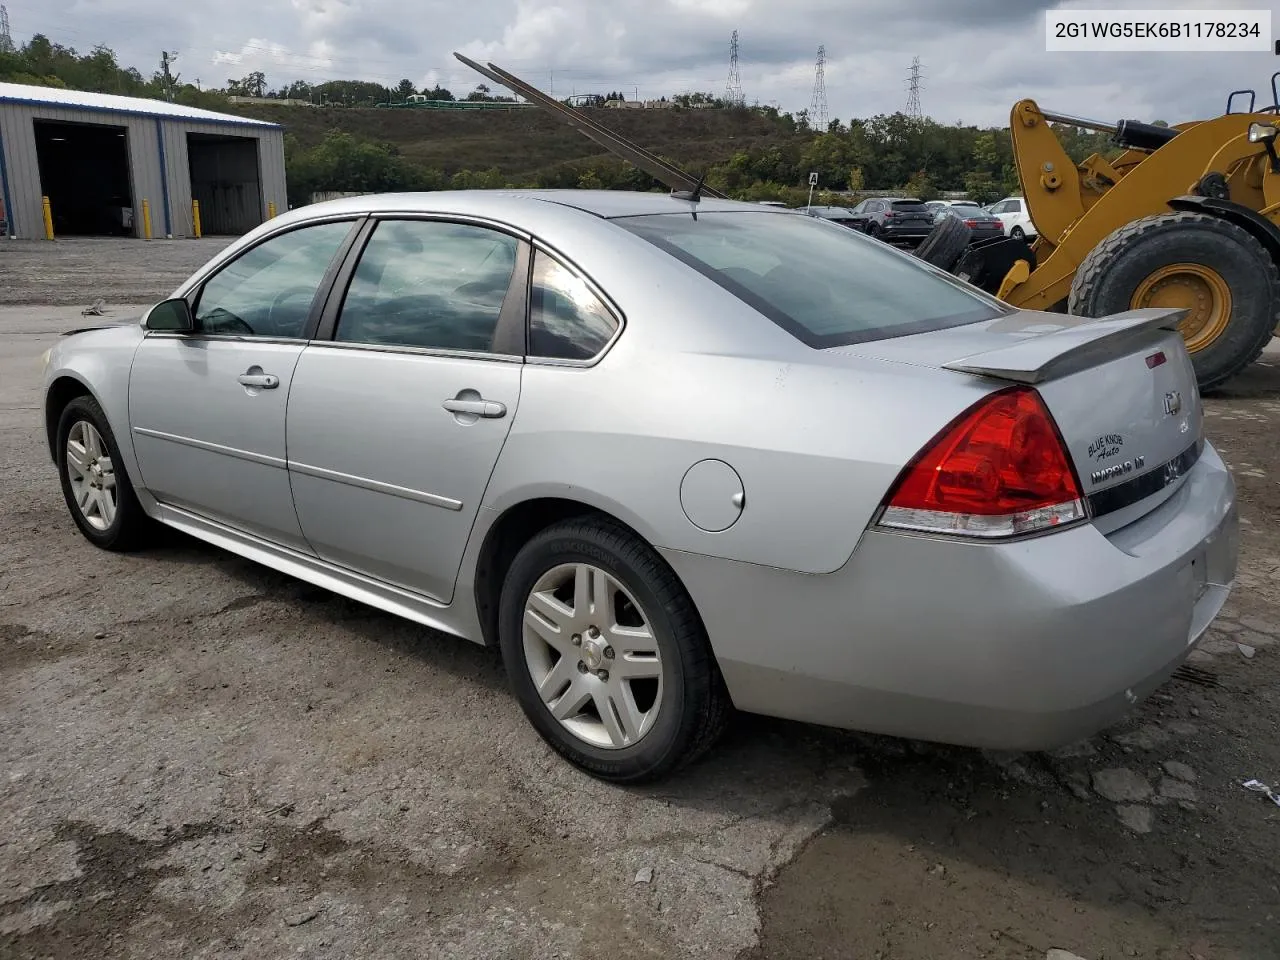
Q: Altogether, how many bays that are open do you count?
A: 2